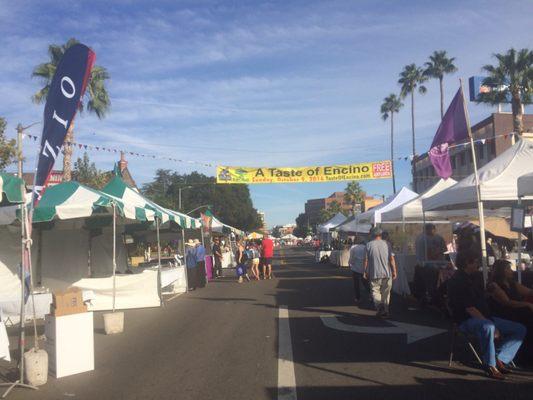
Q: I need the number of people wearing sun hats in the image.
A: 2